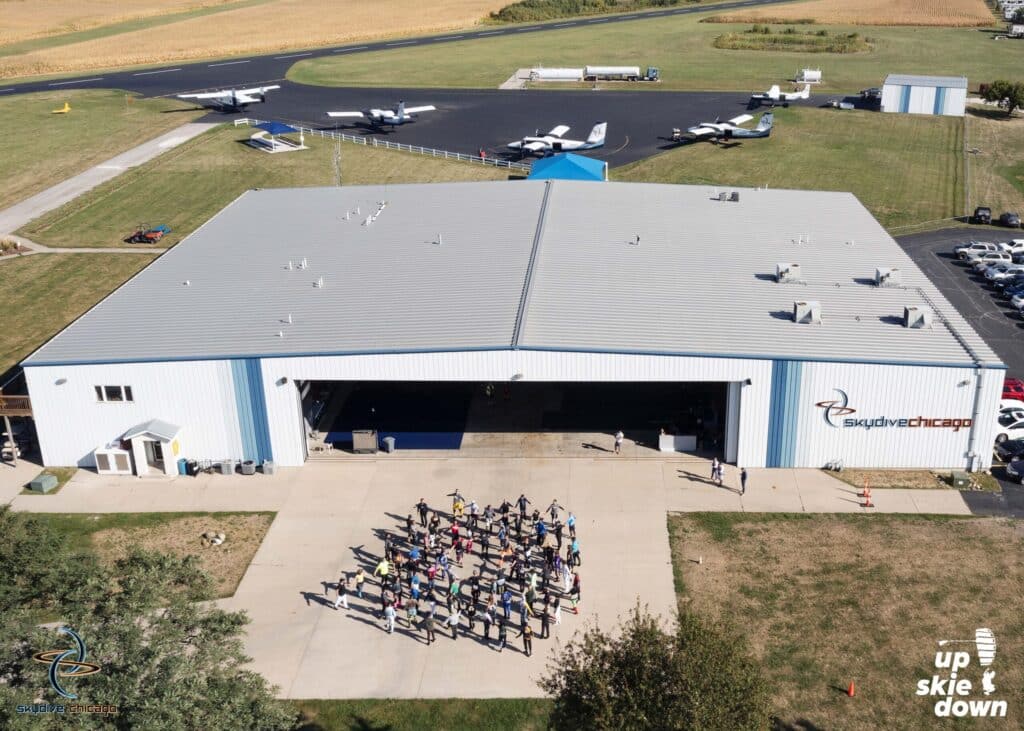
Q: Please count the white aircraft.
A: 5